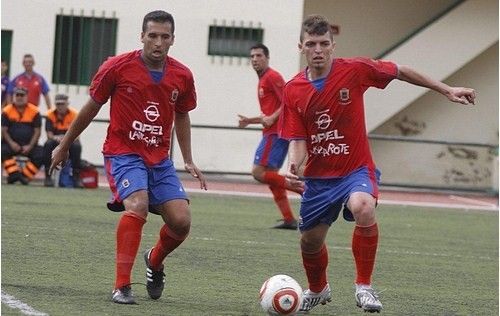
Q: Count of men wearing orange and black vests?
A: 2